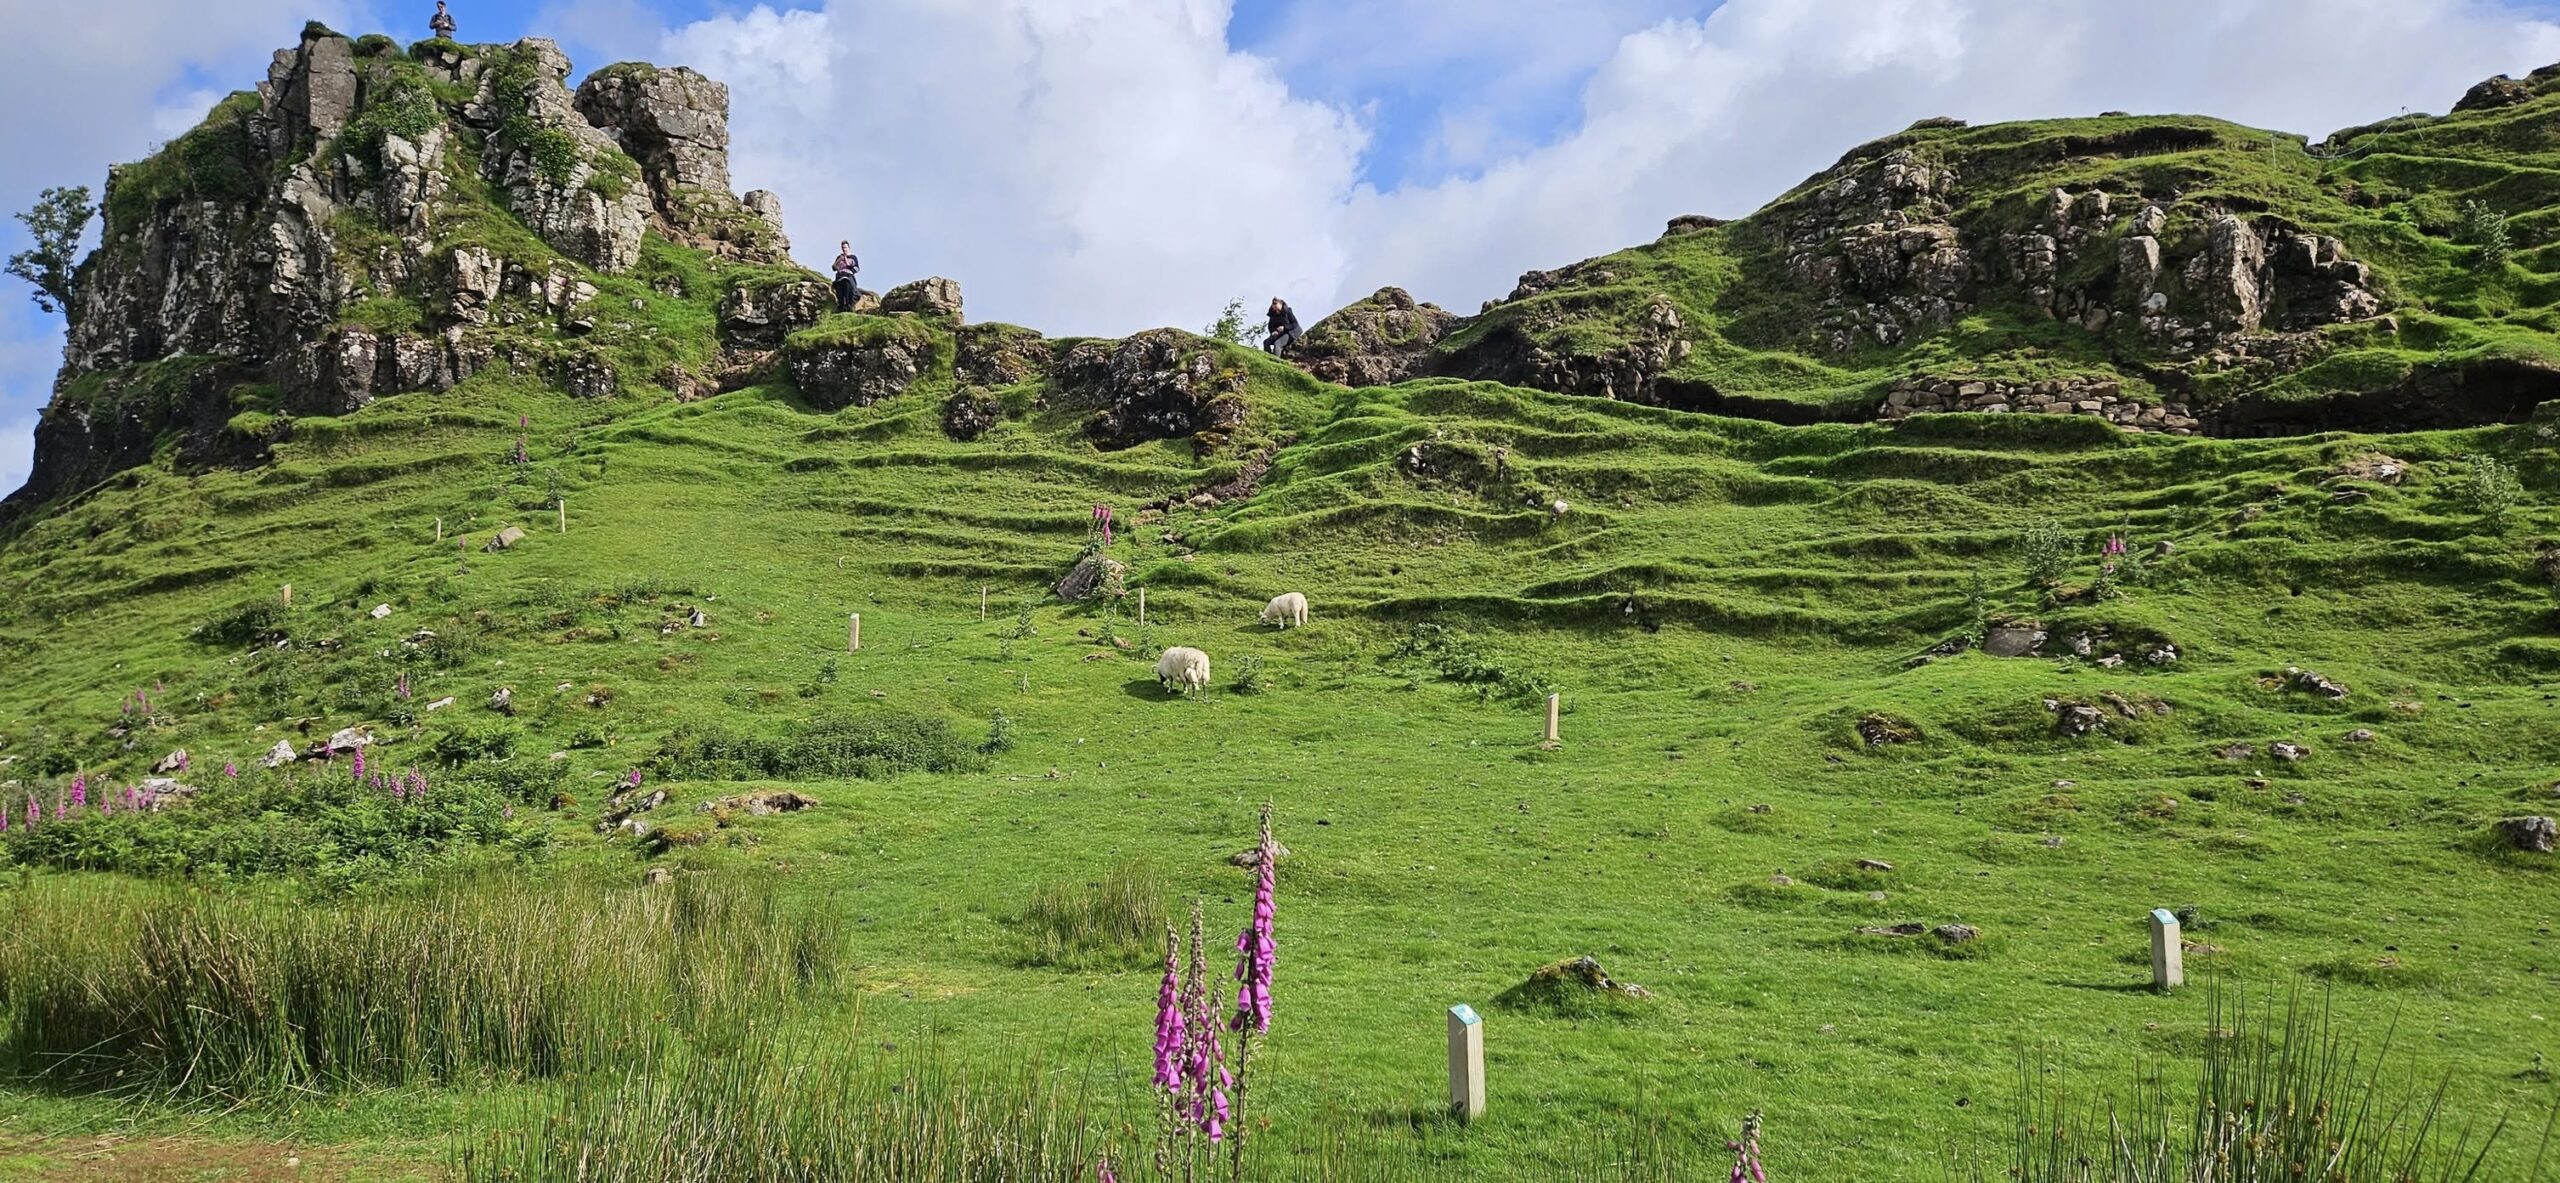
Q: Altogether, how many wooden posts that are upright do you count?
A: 9